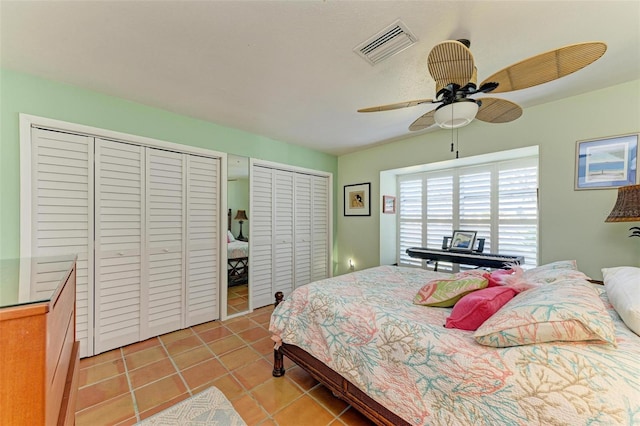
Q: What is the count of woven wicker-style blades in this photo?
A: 5